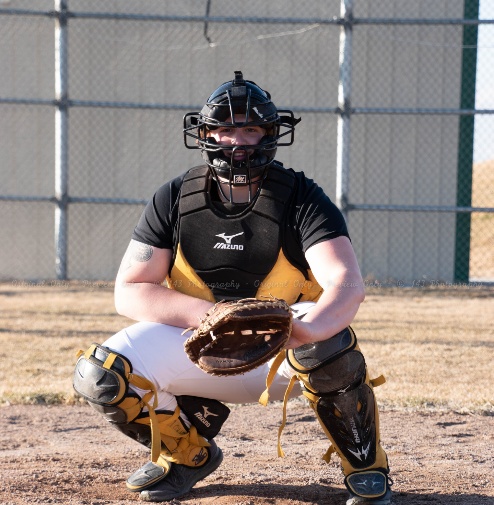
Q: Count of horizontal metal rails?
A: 3